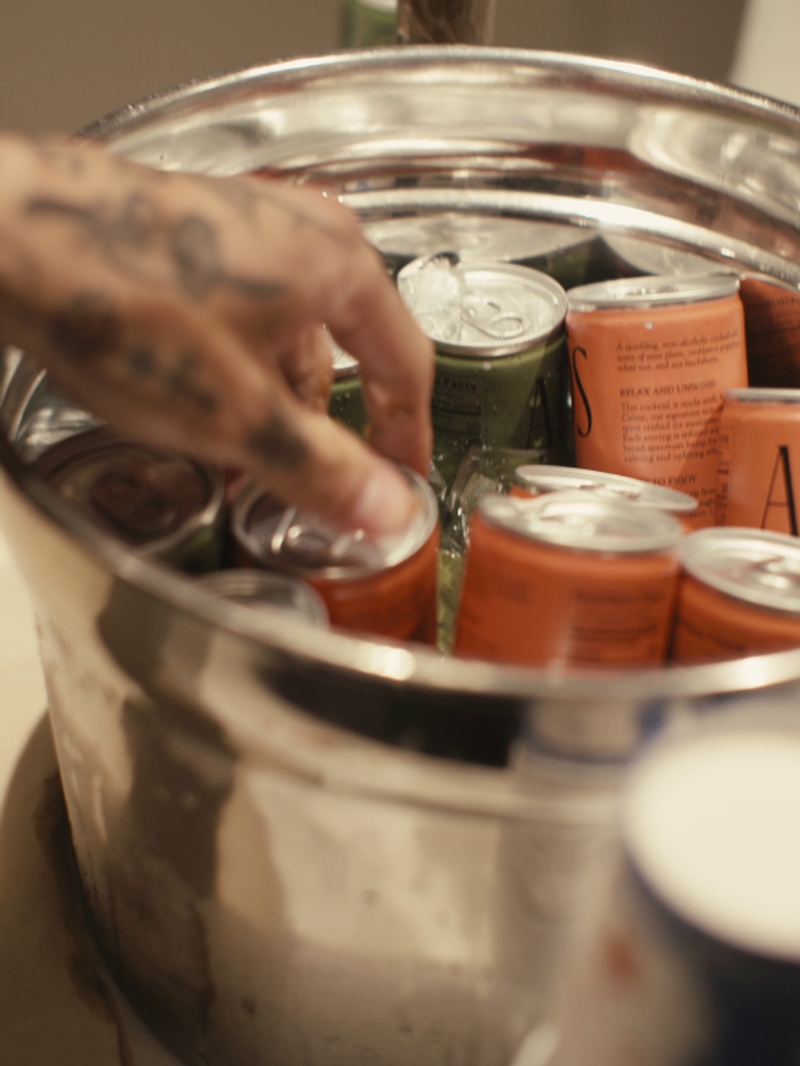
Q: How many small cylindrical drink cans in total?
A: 10